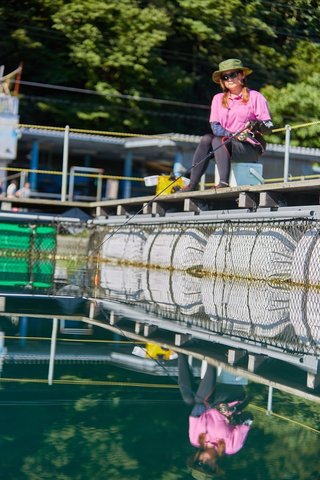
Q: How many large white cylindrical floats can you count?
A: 4